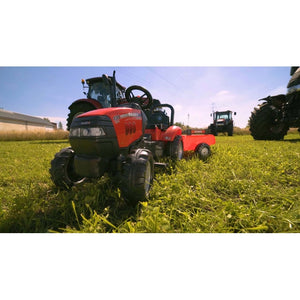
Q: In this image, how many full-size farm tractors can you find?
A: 3